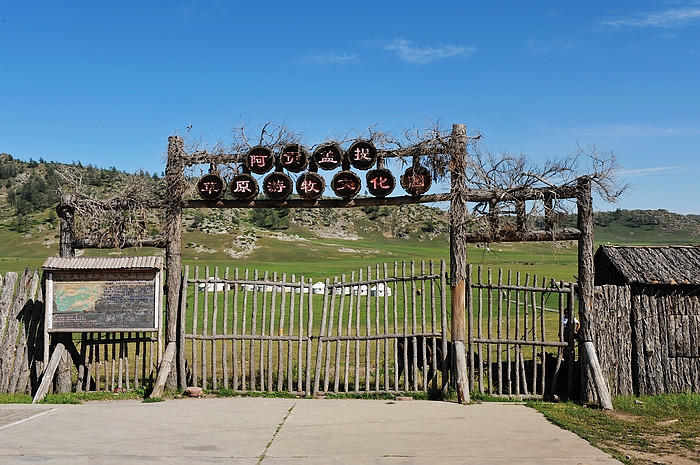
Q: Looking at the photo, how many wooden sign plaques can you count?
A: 11